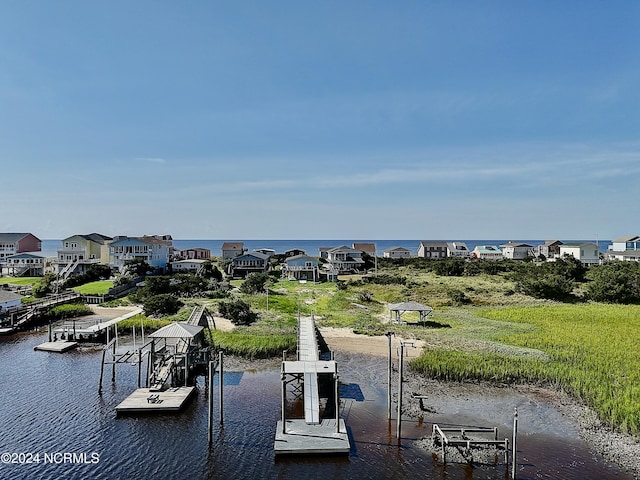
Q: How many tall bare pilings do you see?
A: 5